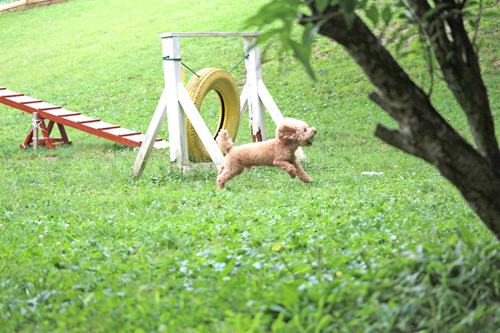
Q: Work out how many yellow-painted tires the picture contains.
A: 1